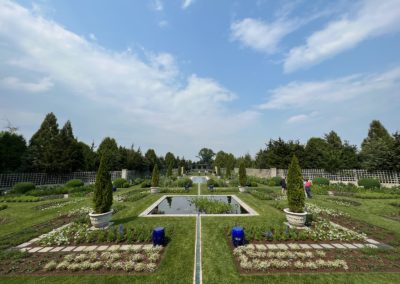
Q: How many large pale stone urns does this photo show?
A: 4